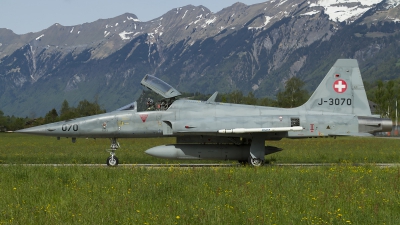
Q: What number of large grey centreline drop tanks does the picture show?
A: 1